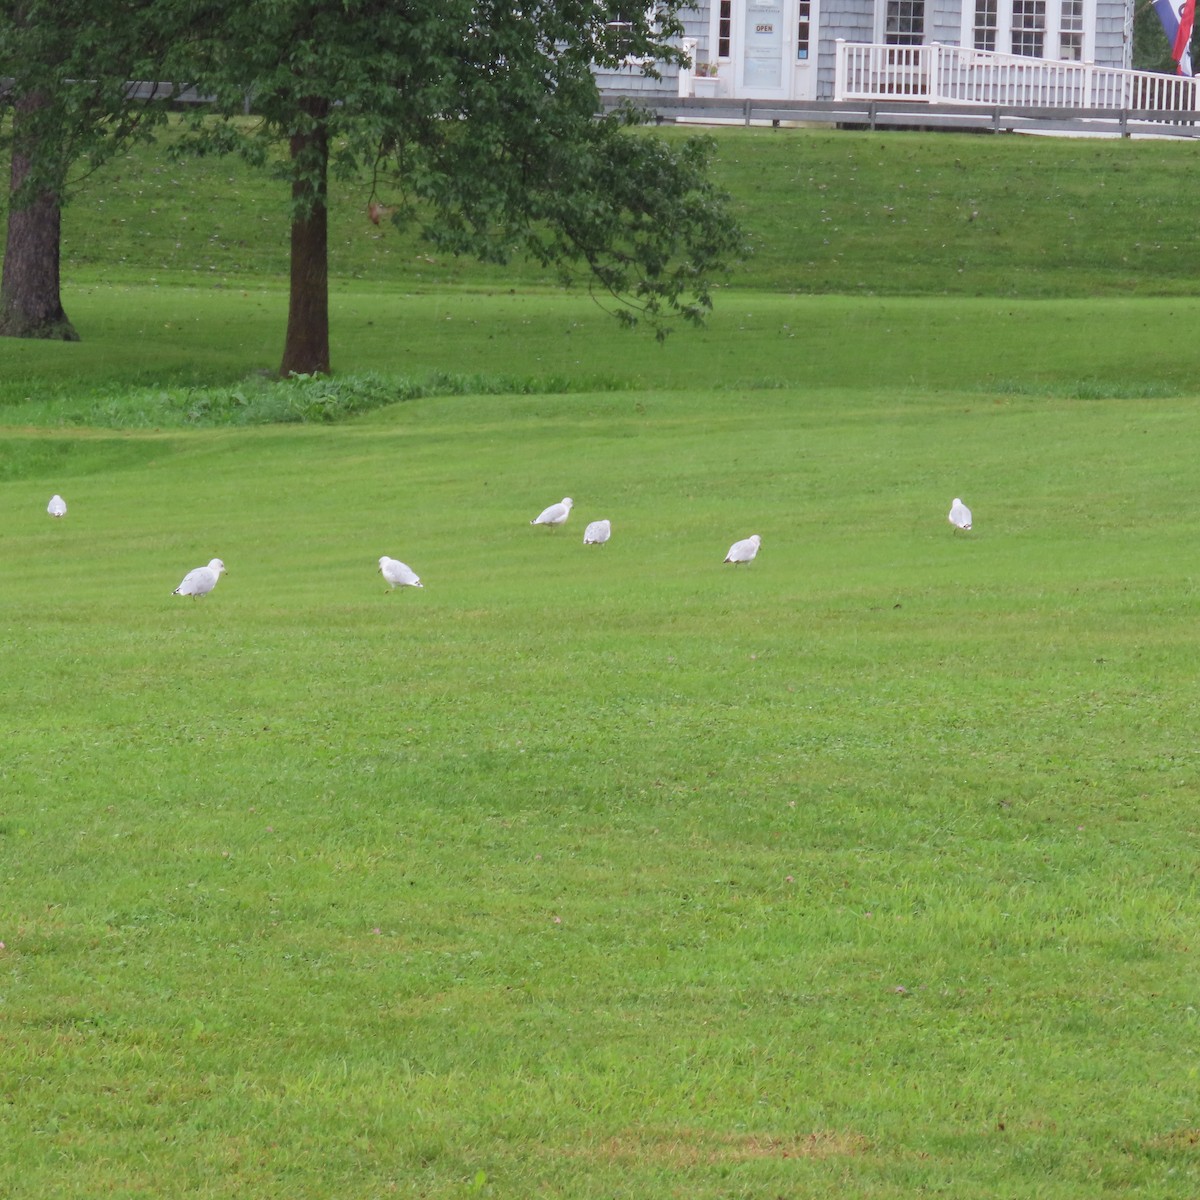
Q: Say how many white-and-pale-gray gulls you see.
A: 7